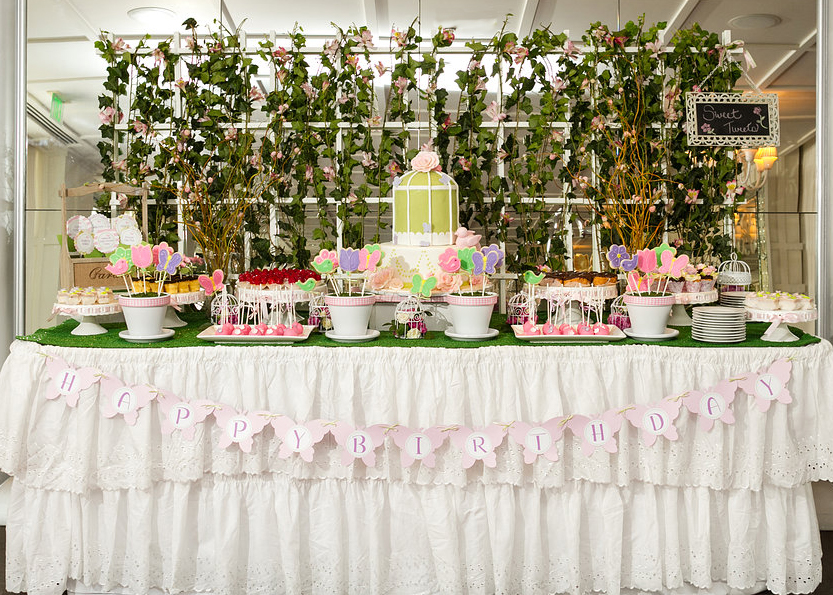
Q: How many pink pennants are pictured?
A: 13